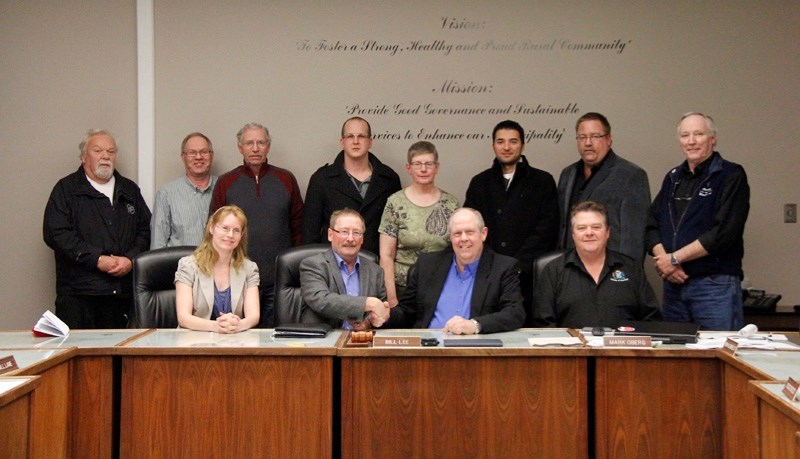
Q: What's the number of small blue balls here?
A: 0